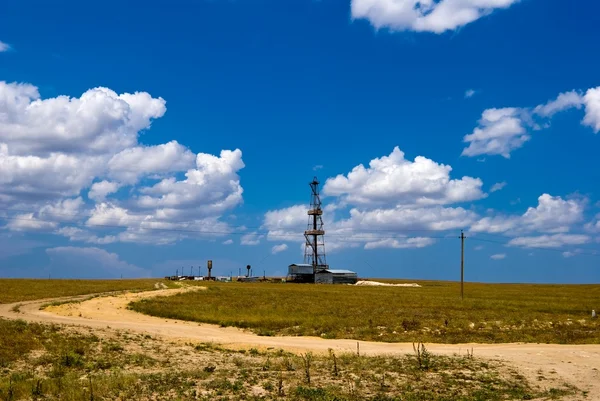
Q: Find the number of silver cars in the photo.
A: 0